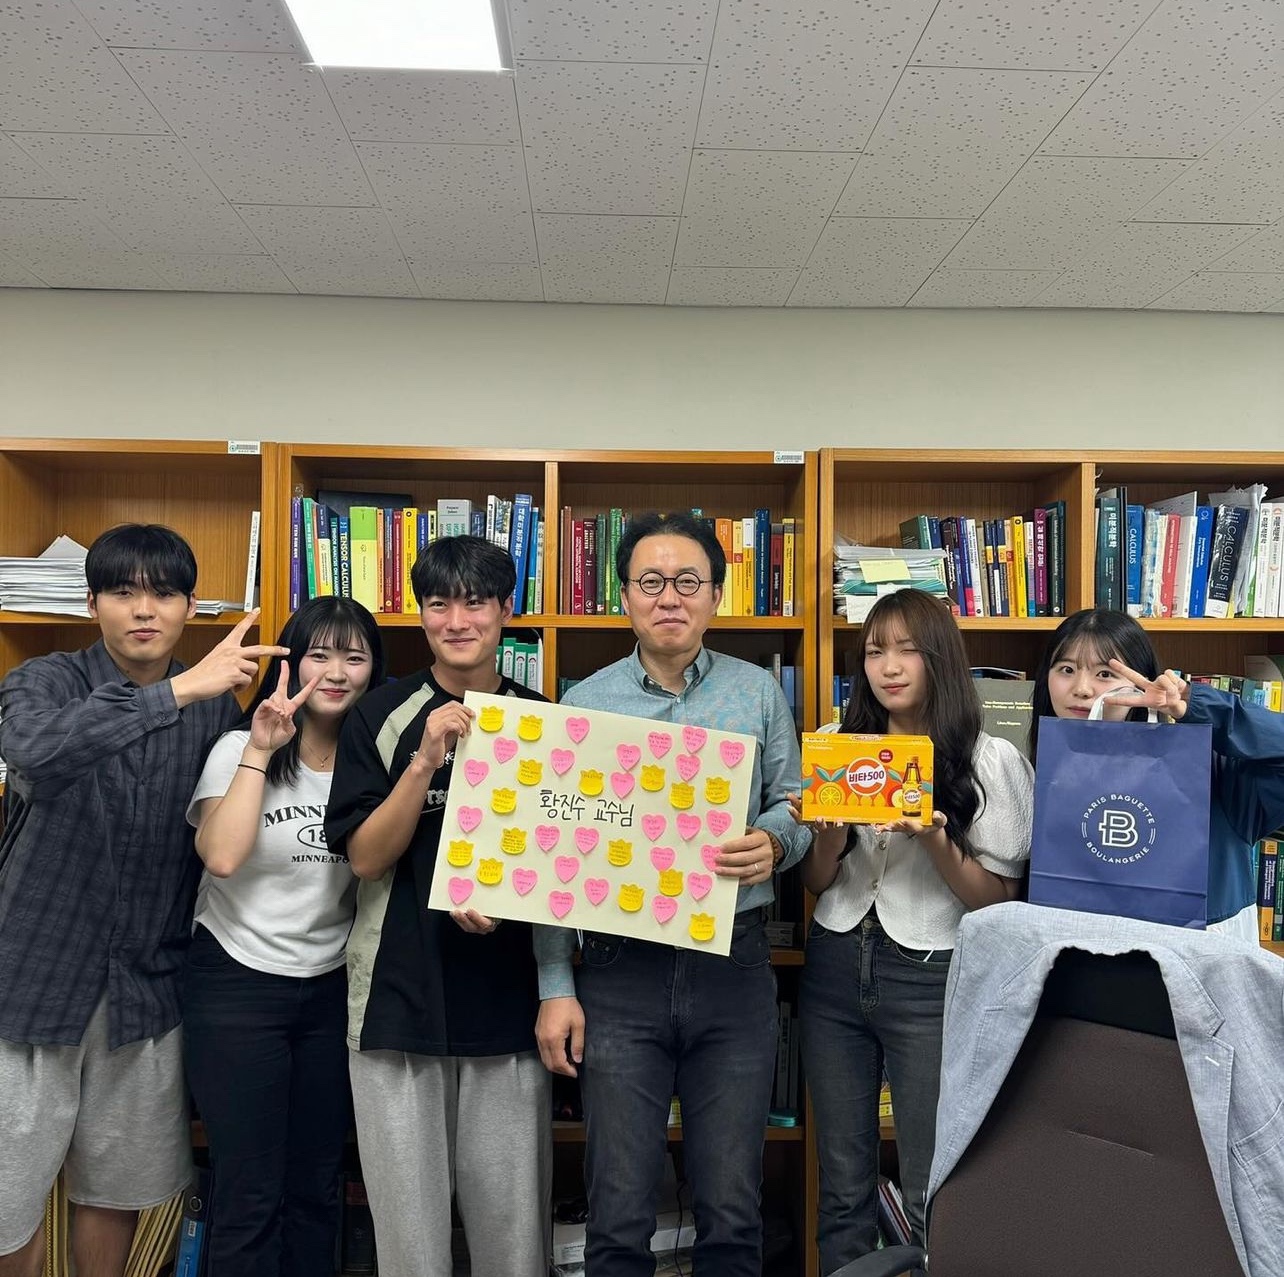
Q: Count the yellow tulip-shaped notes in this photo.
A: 15